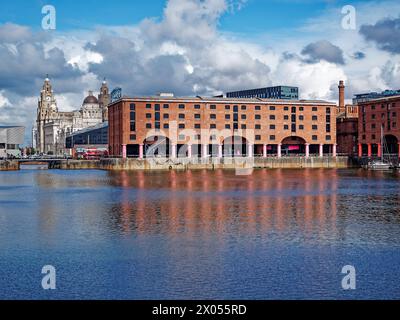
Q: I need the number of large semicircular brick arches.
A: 4